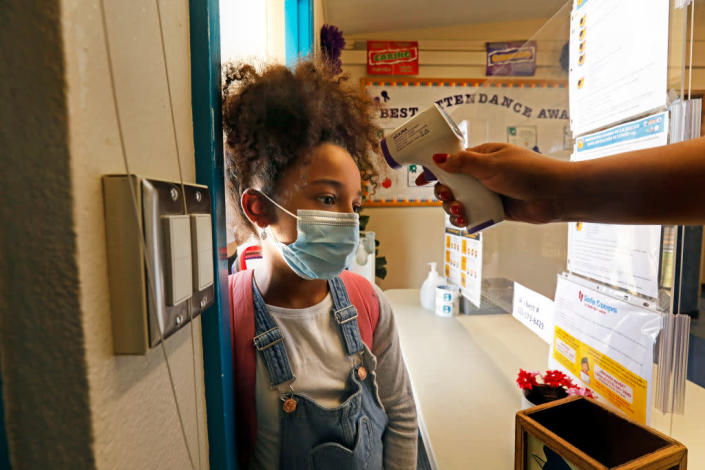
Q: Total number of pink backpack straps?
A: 2